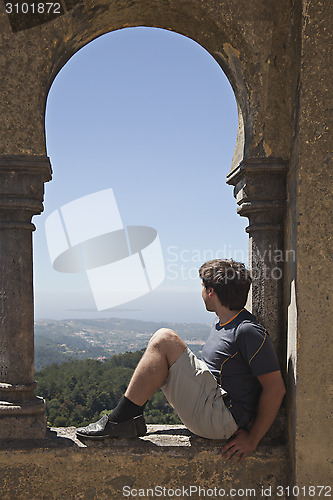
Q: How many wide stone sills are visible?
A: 1